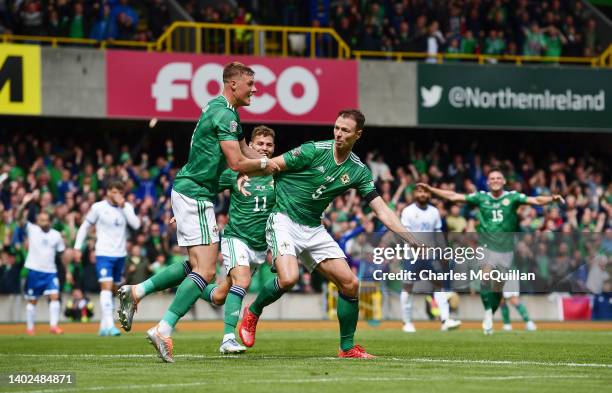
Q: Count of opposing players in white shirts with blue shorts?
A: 3